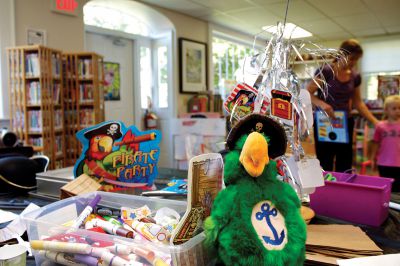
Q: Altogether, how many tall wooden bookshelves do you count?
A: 2